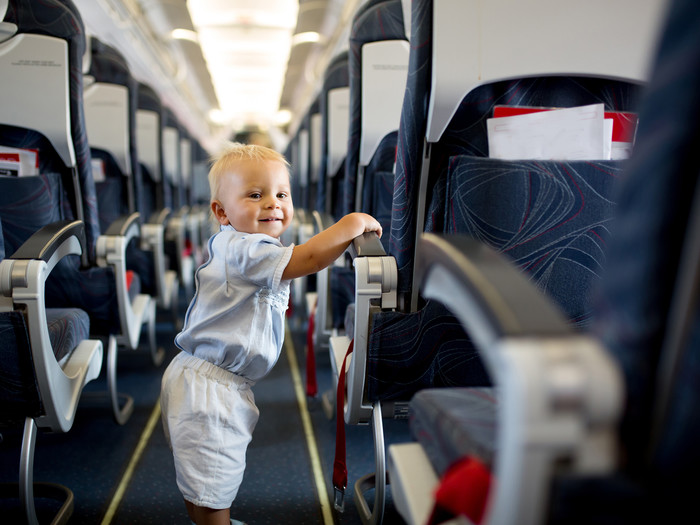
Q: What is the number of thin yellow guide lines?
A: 2